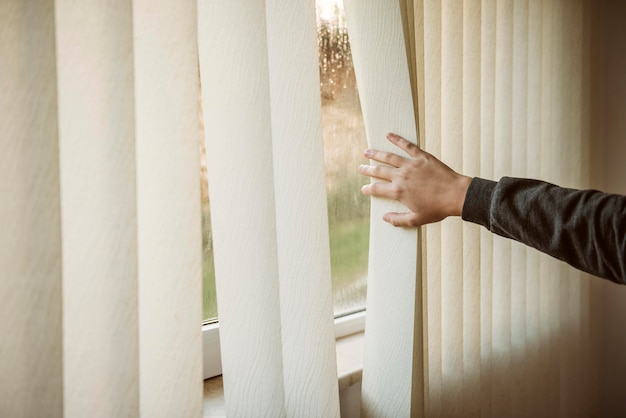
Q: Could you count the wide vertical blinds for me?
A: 6